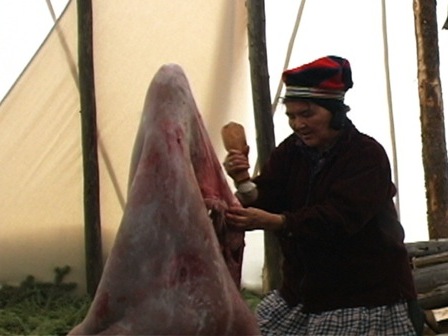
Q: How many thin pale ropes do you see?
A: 3